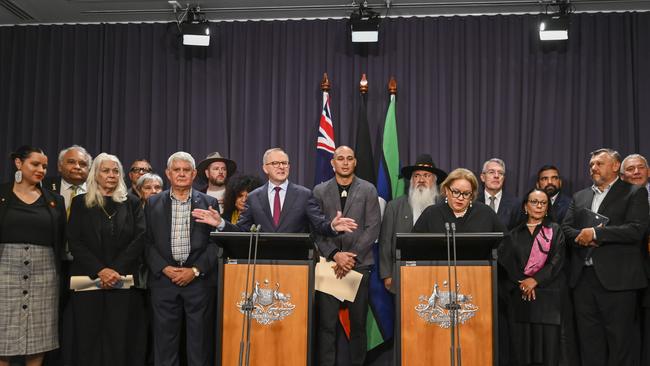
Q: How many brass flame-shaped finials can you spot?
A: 3